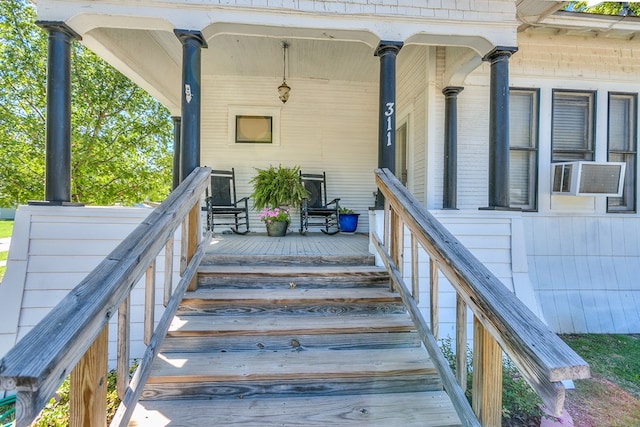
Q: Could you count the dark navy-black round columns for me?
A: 6